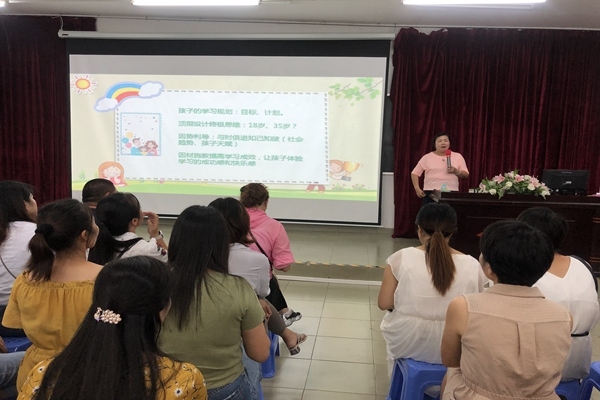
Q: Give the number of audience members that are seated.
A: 11